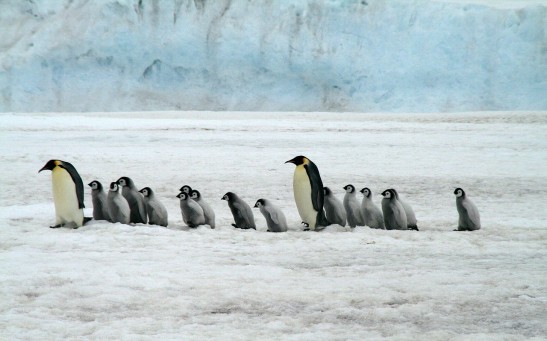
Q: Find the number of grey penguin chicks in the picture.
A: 15